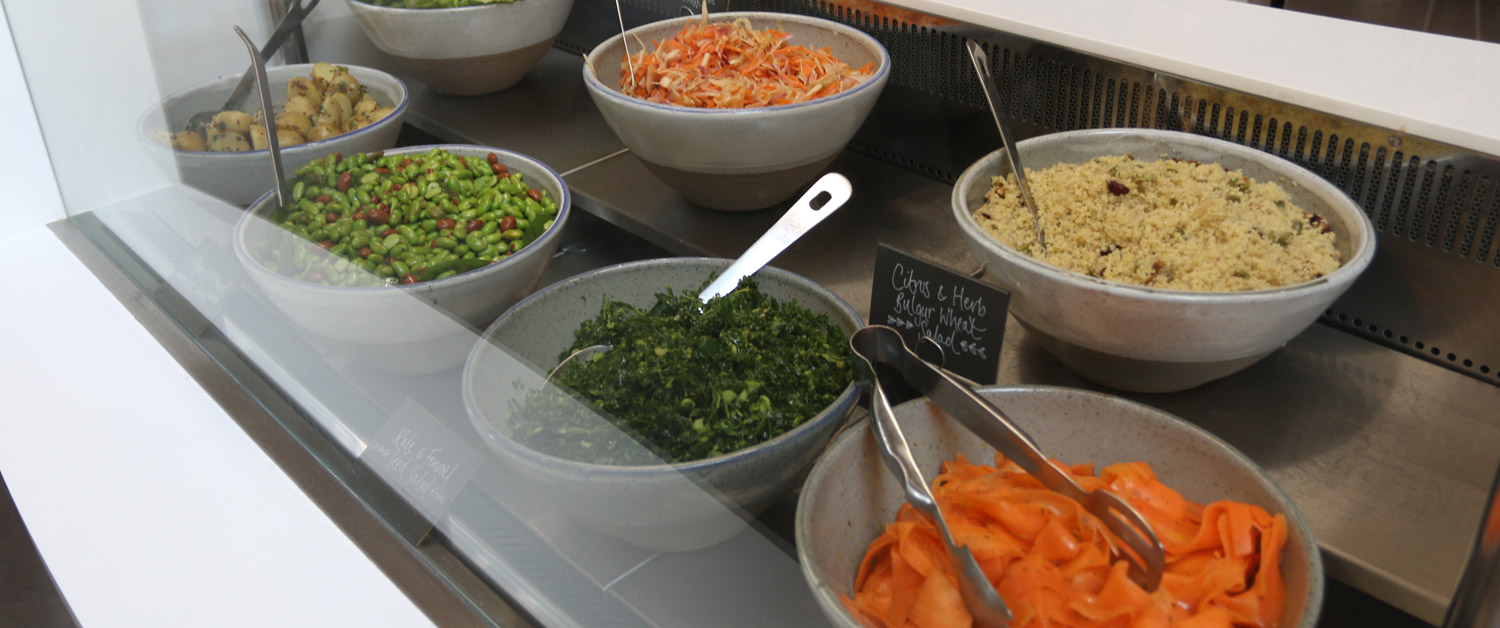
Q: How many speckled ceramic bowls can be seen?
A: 7